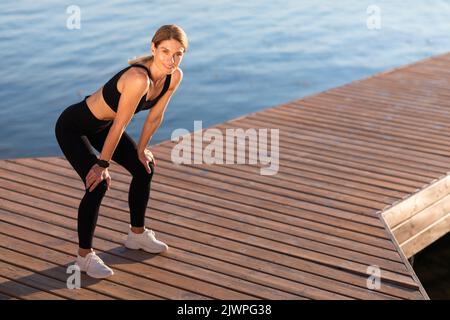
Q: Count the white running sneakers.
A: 2